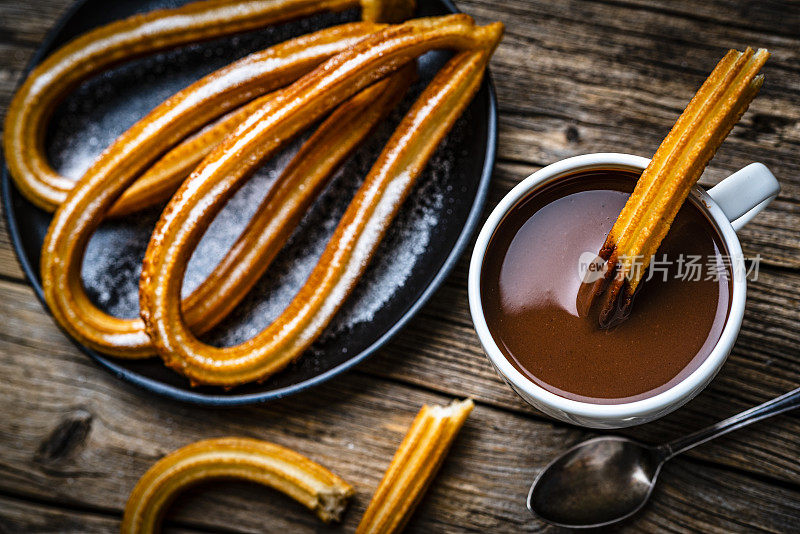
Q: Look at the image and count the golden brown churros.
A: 6